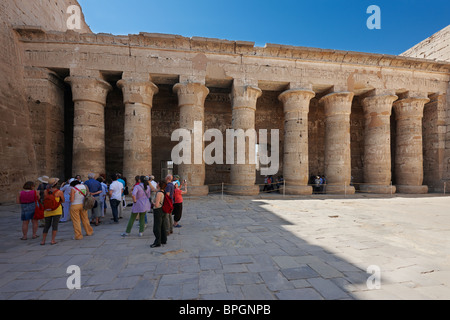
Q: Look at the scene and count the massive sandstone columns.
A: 8